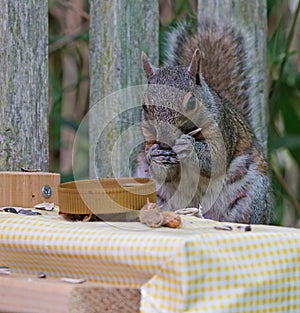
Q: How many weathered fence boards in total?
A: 3